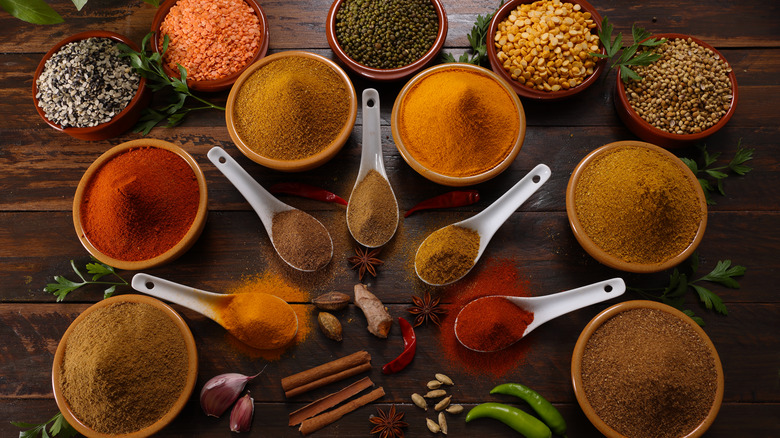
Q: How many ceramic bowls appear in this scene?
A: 11